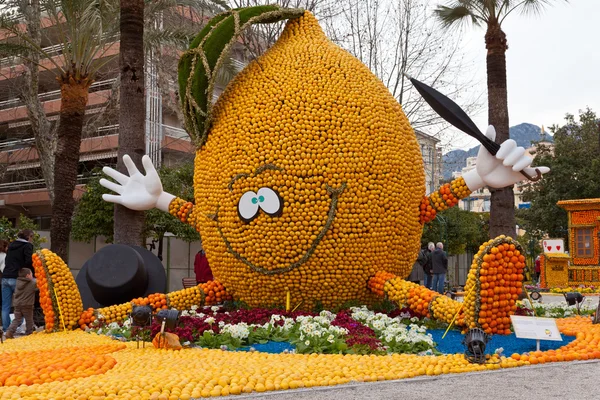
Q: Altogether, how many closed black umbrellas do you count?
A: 1